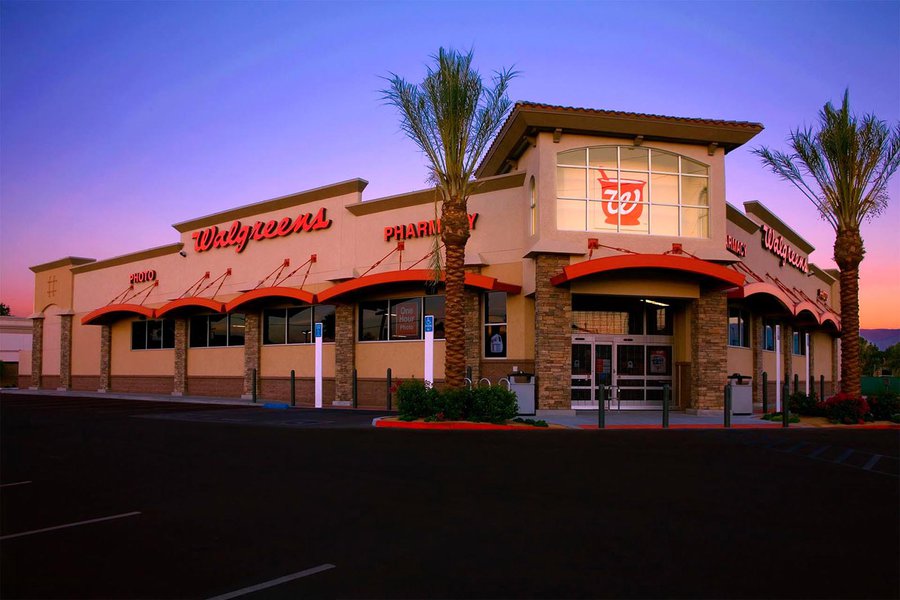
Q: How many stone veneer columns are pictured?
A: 13